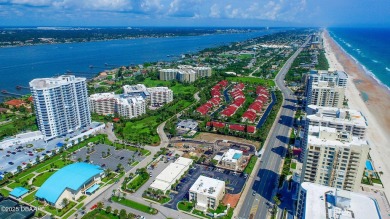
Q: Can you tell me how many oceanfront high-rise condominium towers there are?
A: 5